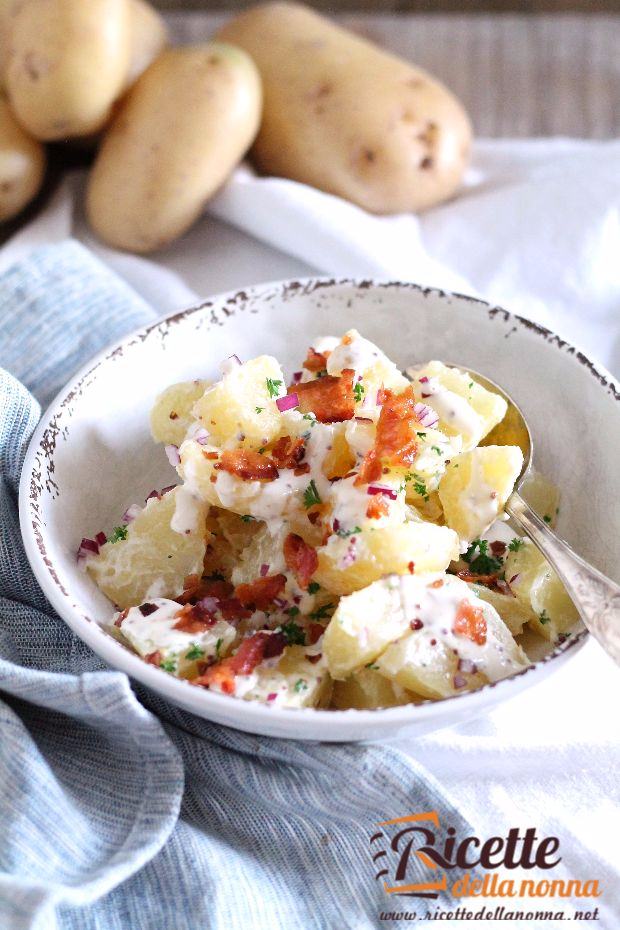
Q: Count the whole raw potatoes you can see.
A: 5